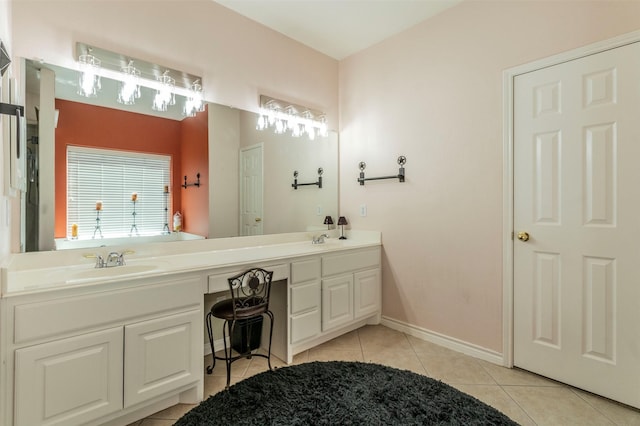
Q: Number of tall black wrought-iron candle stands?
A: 3